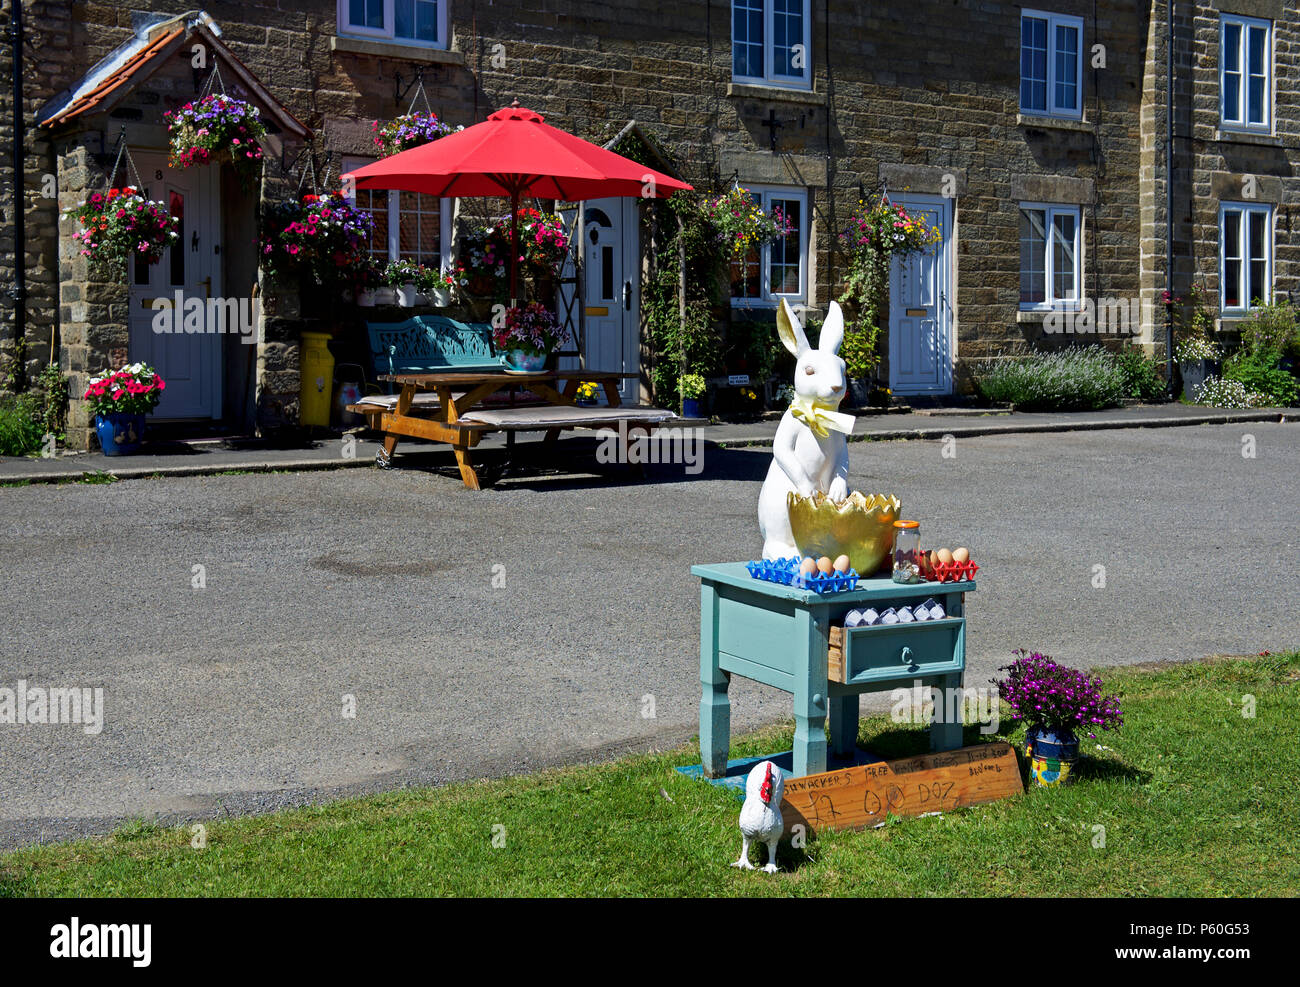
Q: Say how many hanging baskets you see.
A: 7